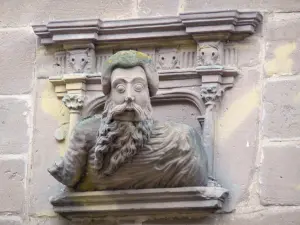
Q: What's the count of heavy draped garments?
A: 1